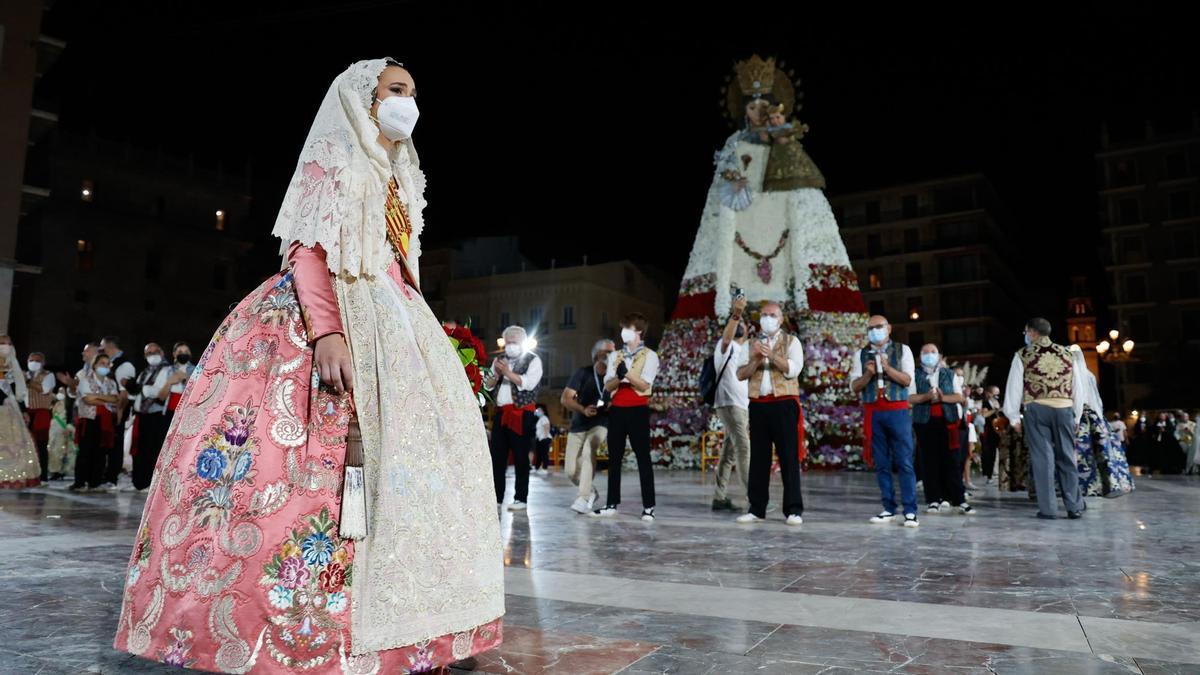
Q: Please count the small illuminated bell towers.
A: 1